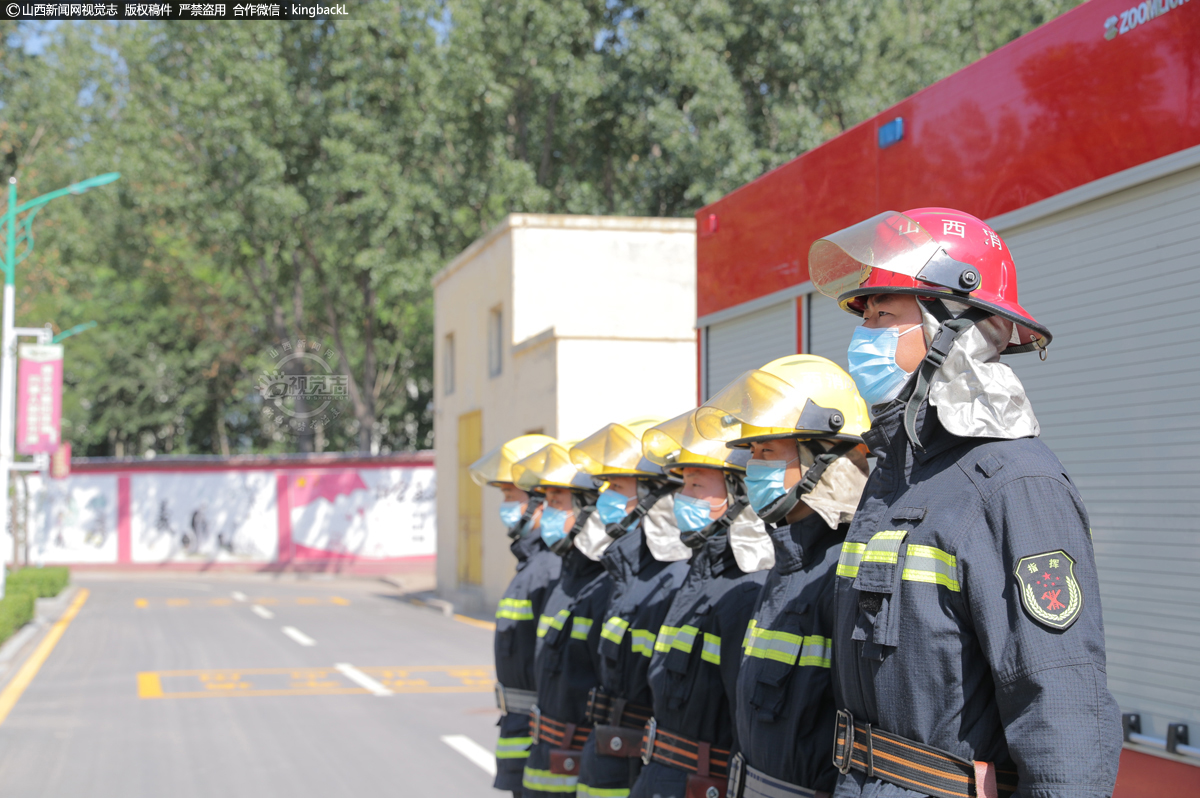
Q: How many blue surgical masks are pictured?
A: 6